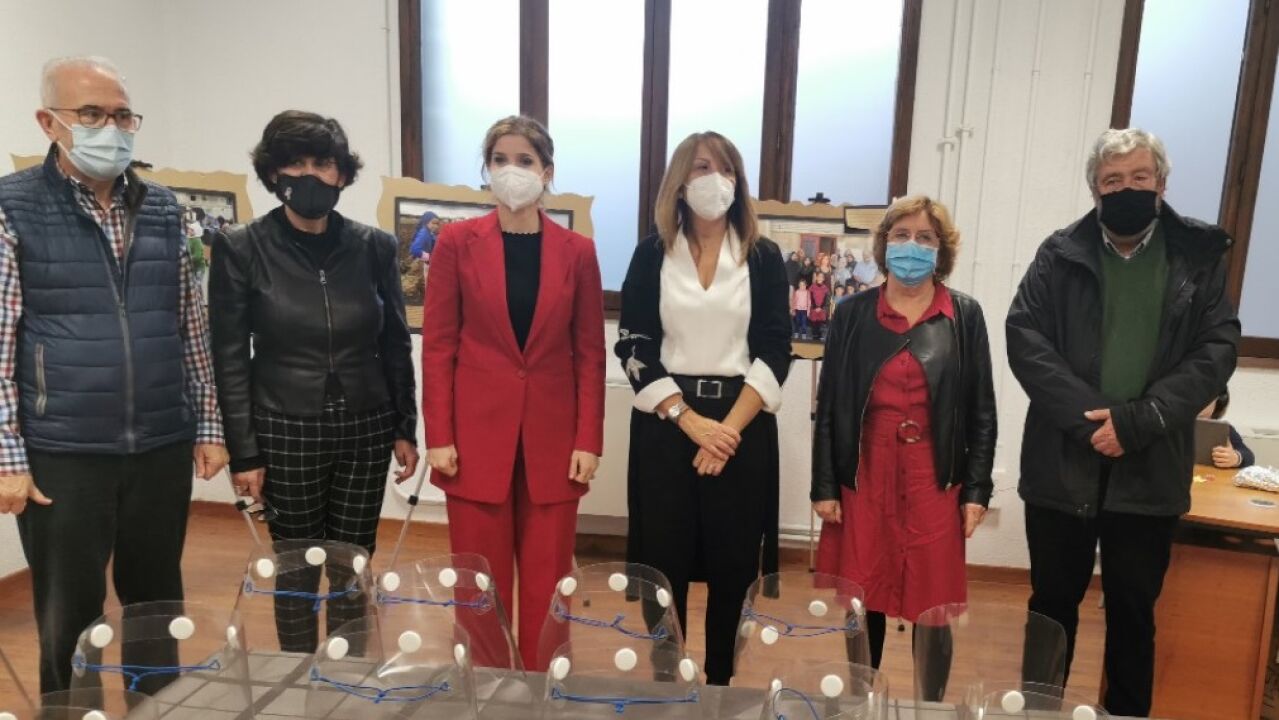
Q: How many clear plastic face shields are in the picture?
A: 11